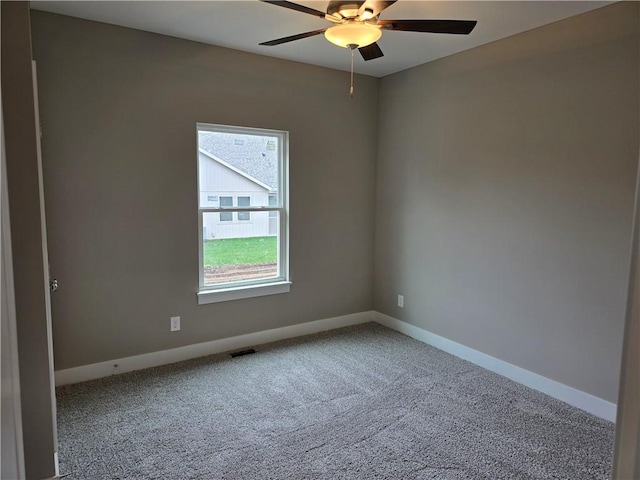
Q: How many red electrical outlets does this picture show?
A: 0